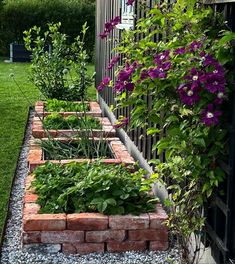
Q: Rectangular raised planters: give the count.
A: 4